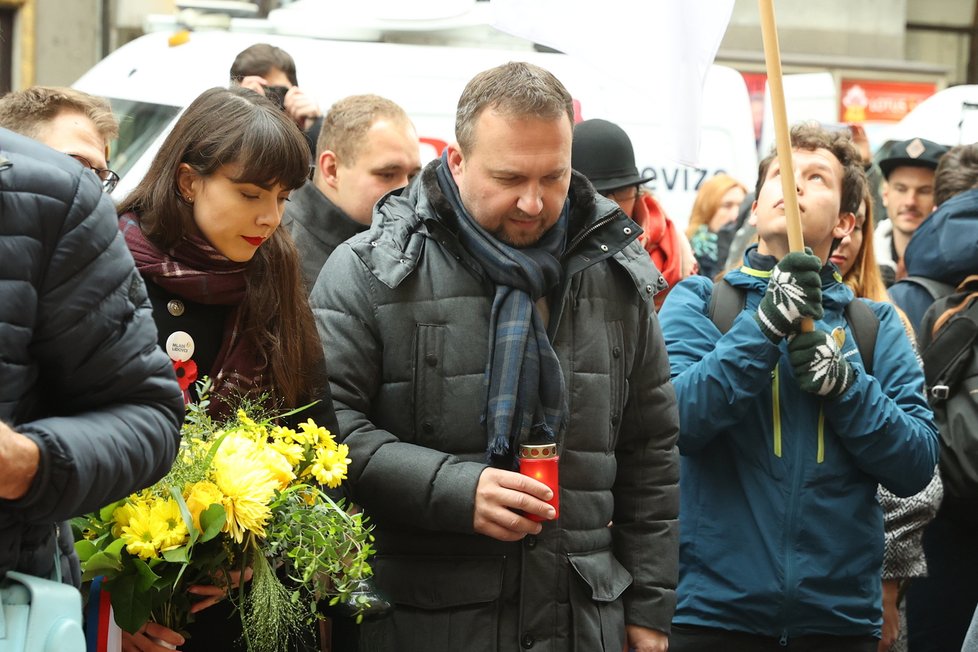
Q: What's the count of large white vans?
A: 2